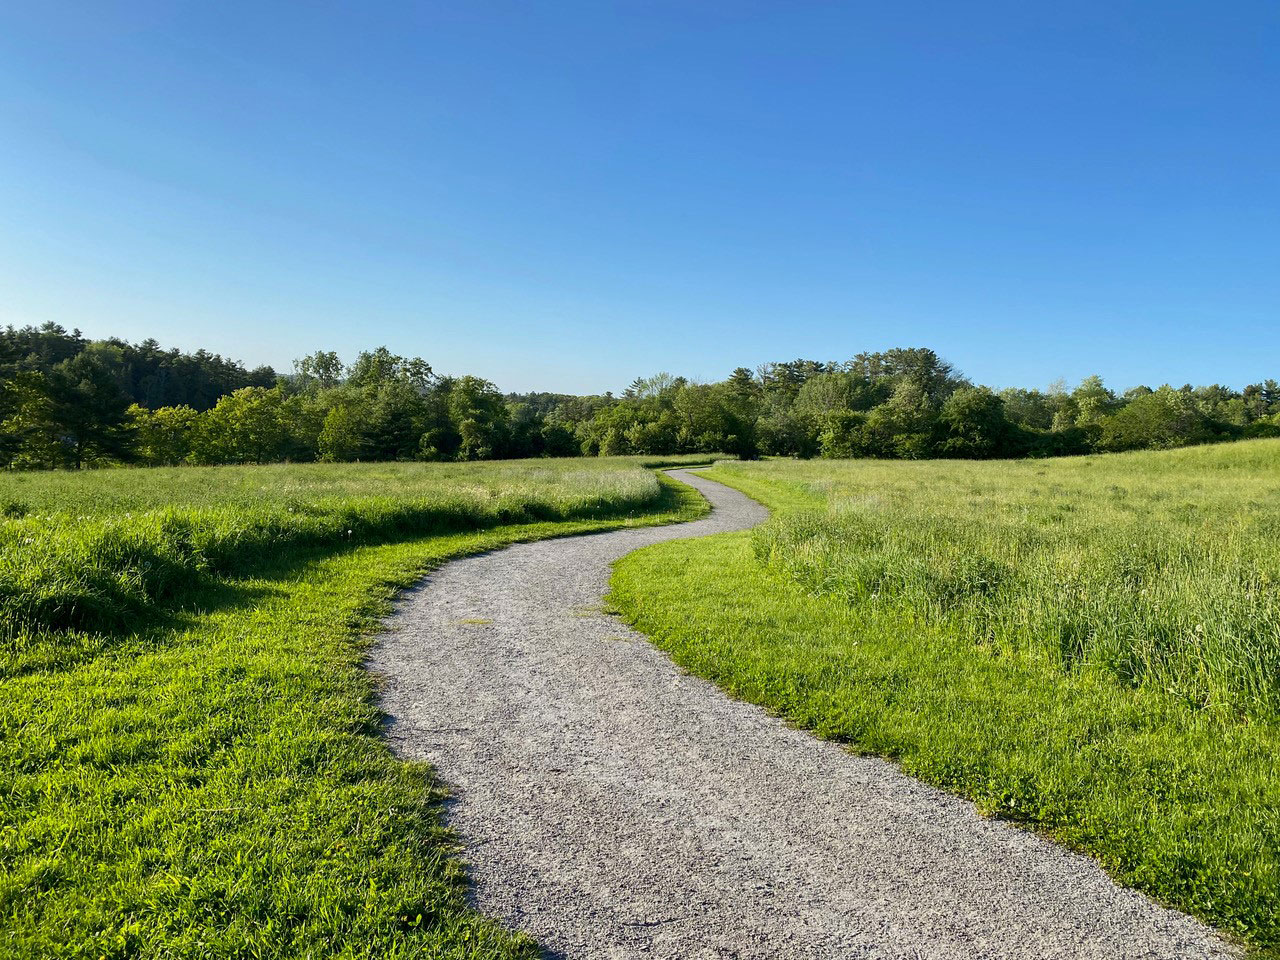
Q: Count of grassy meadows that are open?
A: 2